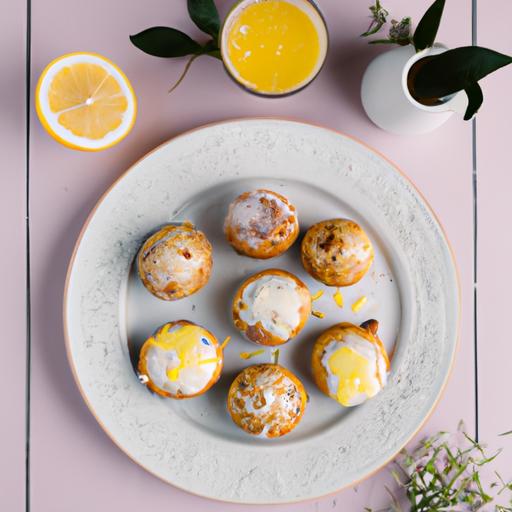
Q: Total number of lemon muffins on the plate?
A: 7